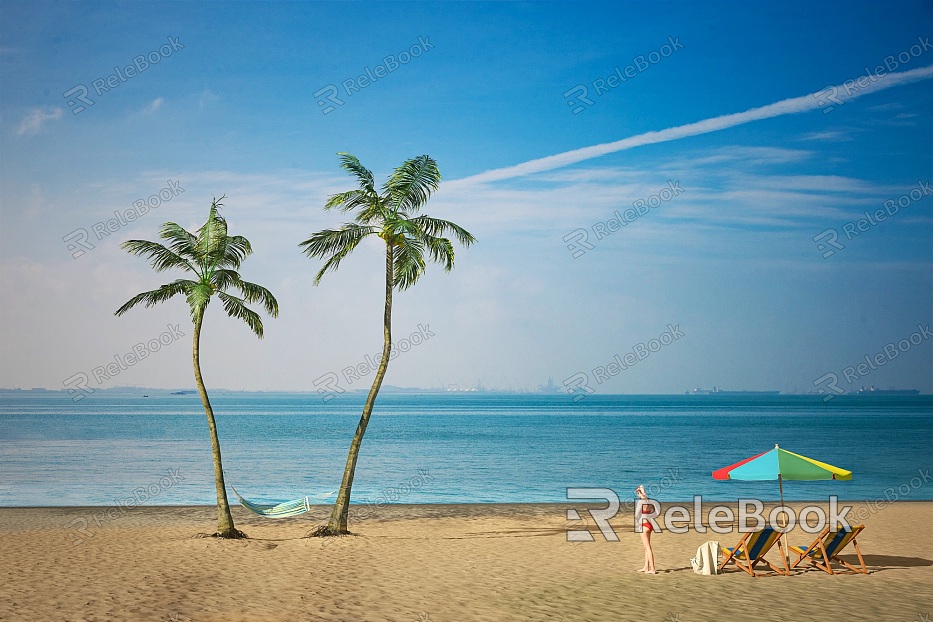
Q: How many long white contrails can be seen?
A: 1